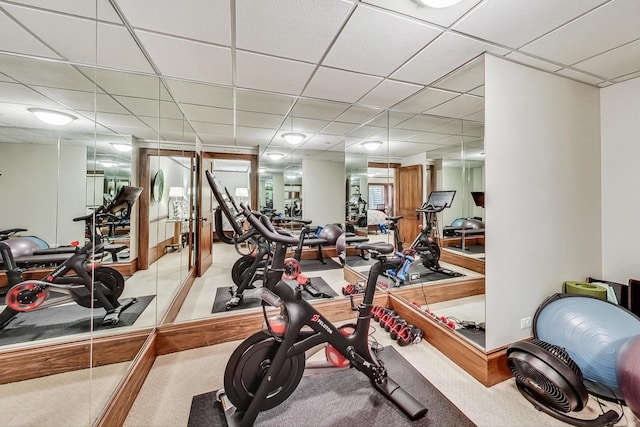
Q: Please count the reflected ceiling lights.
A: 5